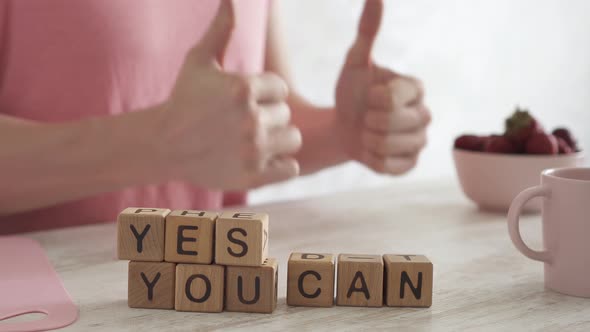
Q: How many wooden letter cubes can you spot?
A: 9